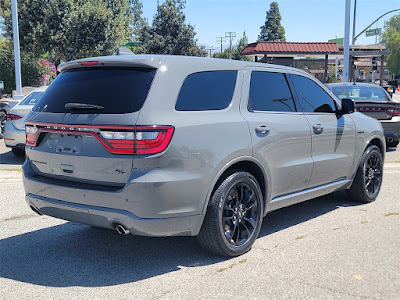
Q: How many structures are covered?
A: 1